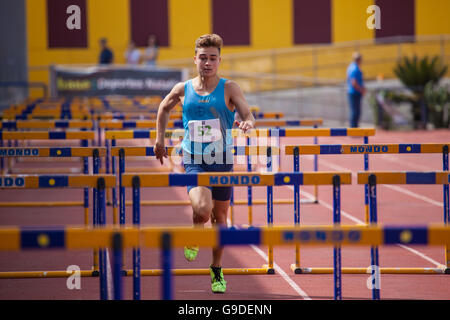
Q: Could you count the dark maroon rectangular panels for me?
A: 5